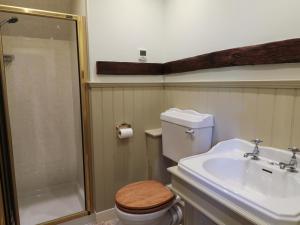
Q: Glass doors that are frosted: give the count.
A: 0